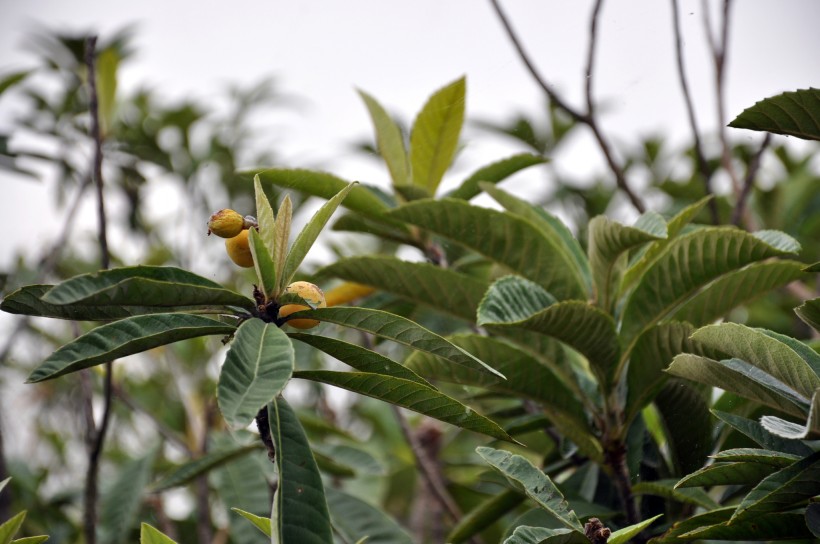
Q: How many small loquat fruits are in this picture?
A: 3